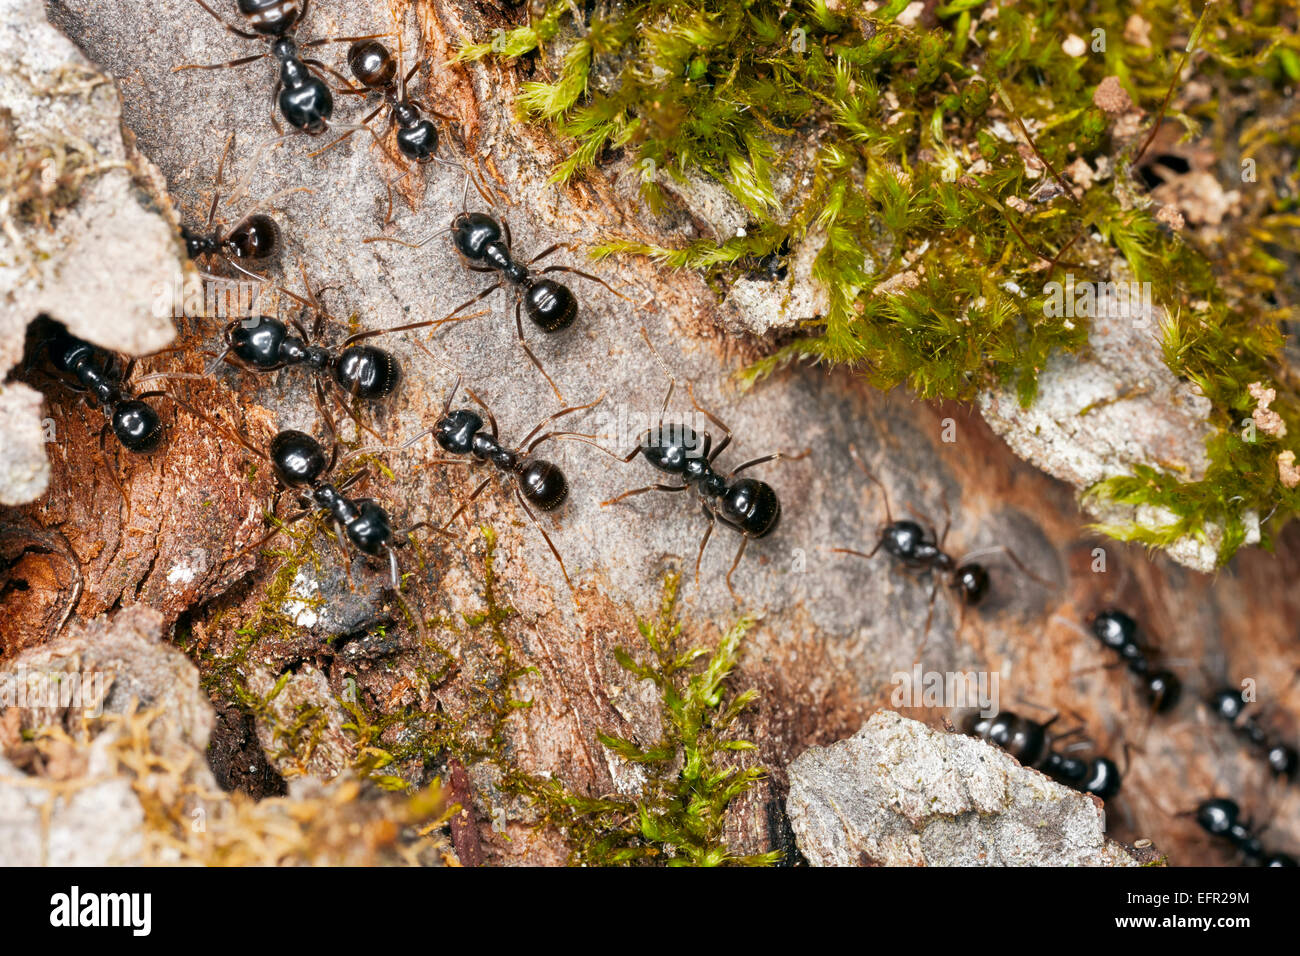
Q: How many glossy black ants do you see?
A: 14